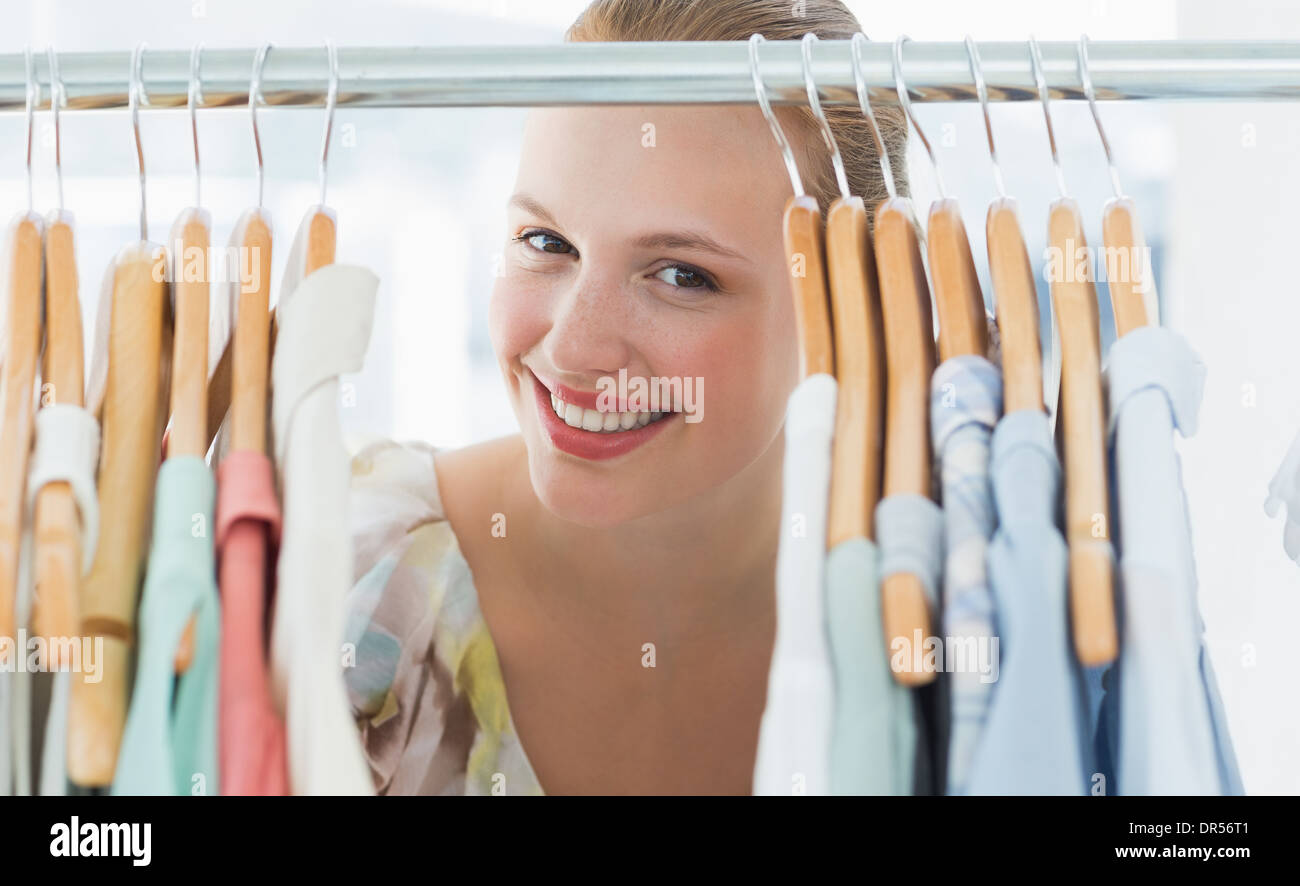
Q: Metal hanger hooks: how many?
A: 13